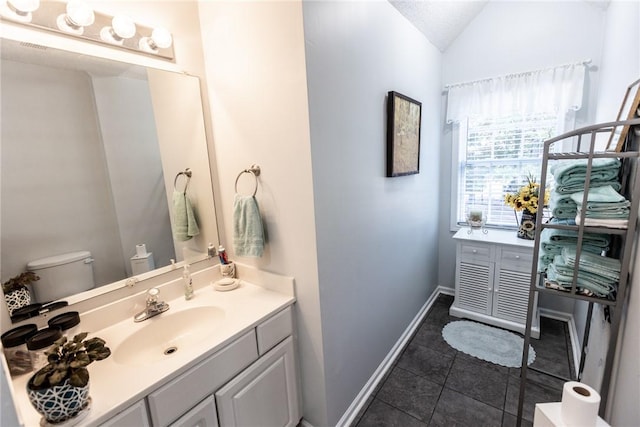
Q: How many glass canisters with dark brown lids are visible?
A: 3